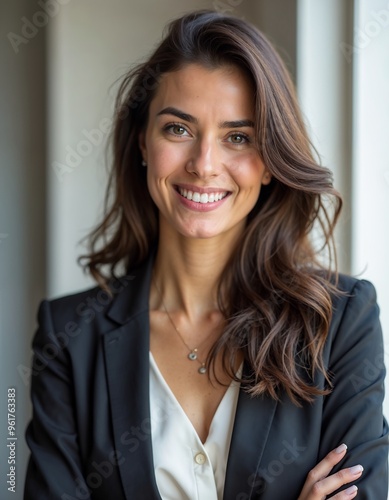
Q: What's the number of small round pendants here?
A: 2